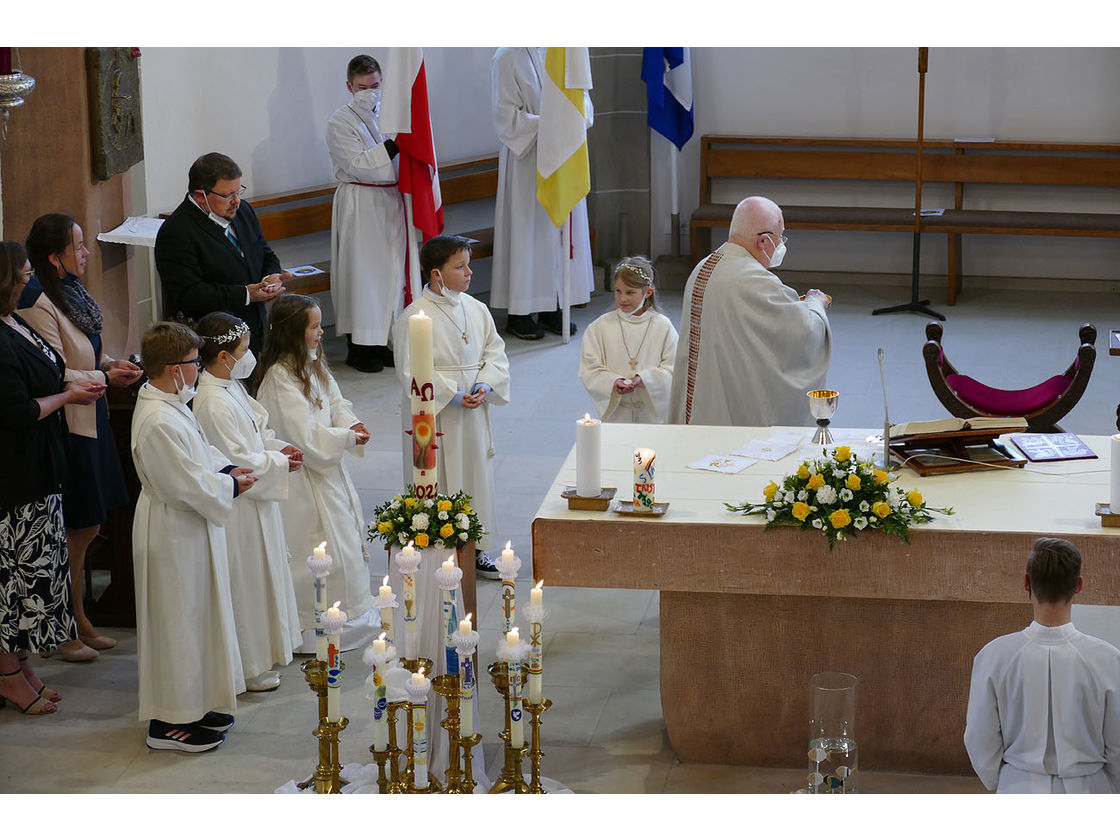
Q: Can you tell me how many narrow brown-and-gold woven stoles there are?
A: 1